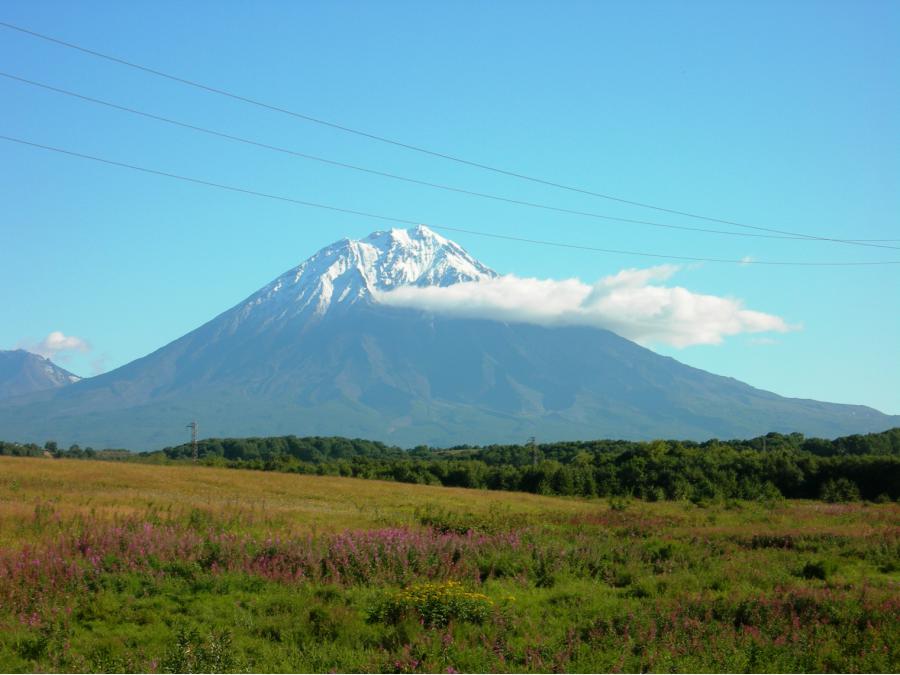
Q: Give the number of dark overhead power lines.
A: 3